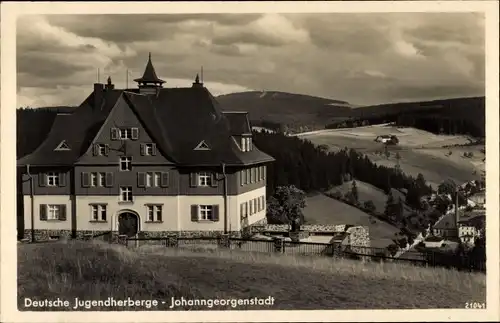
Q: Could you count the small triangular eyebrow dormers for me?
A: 2